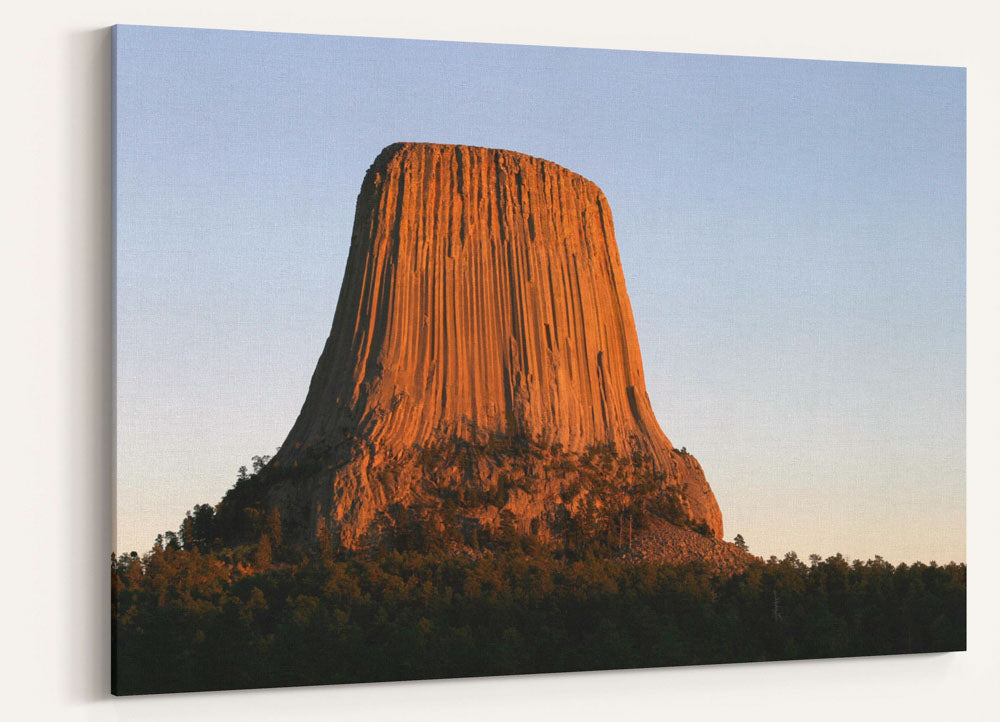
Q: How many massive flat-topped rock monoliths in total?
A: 1